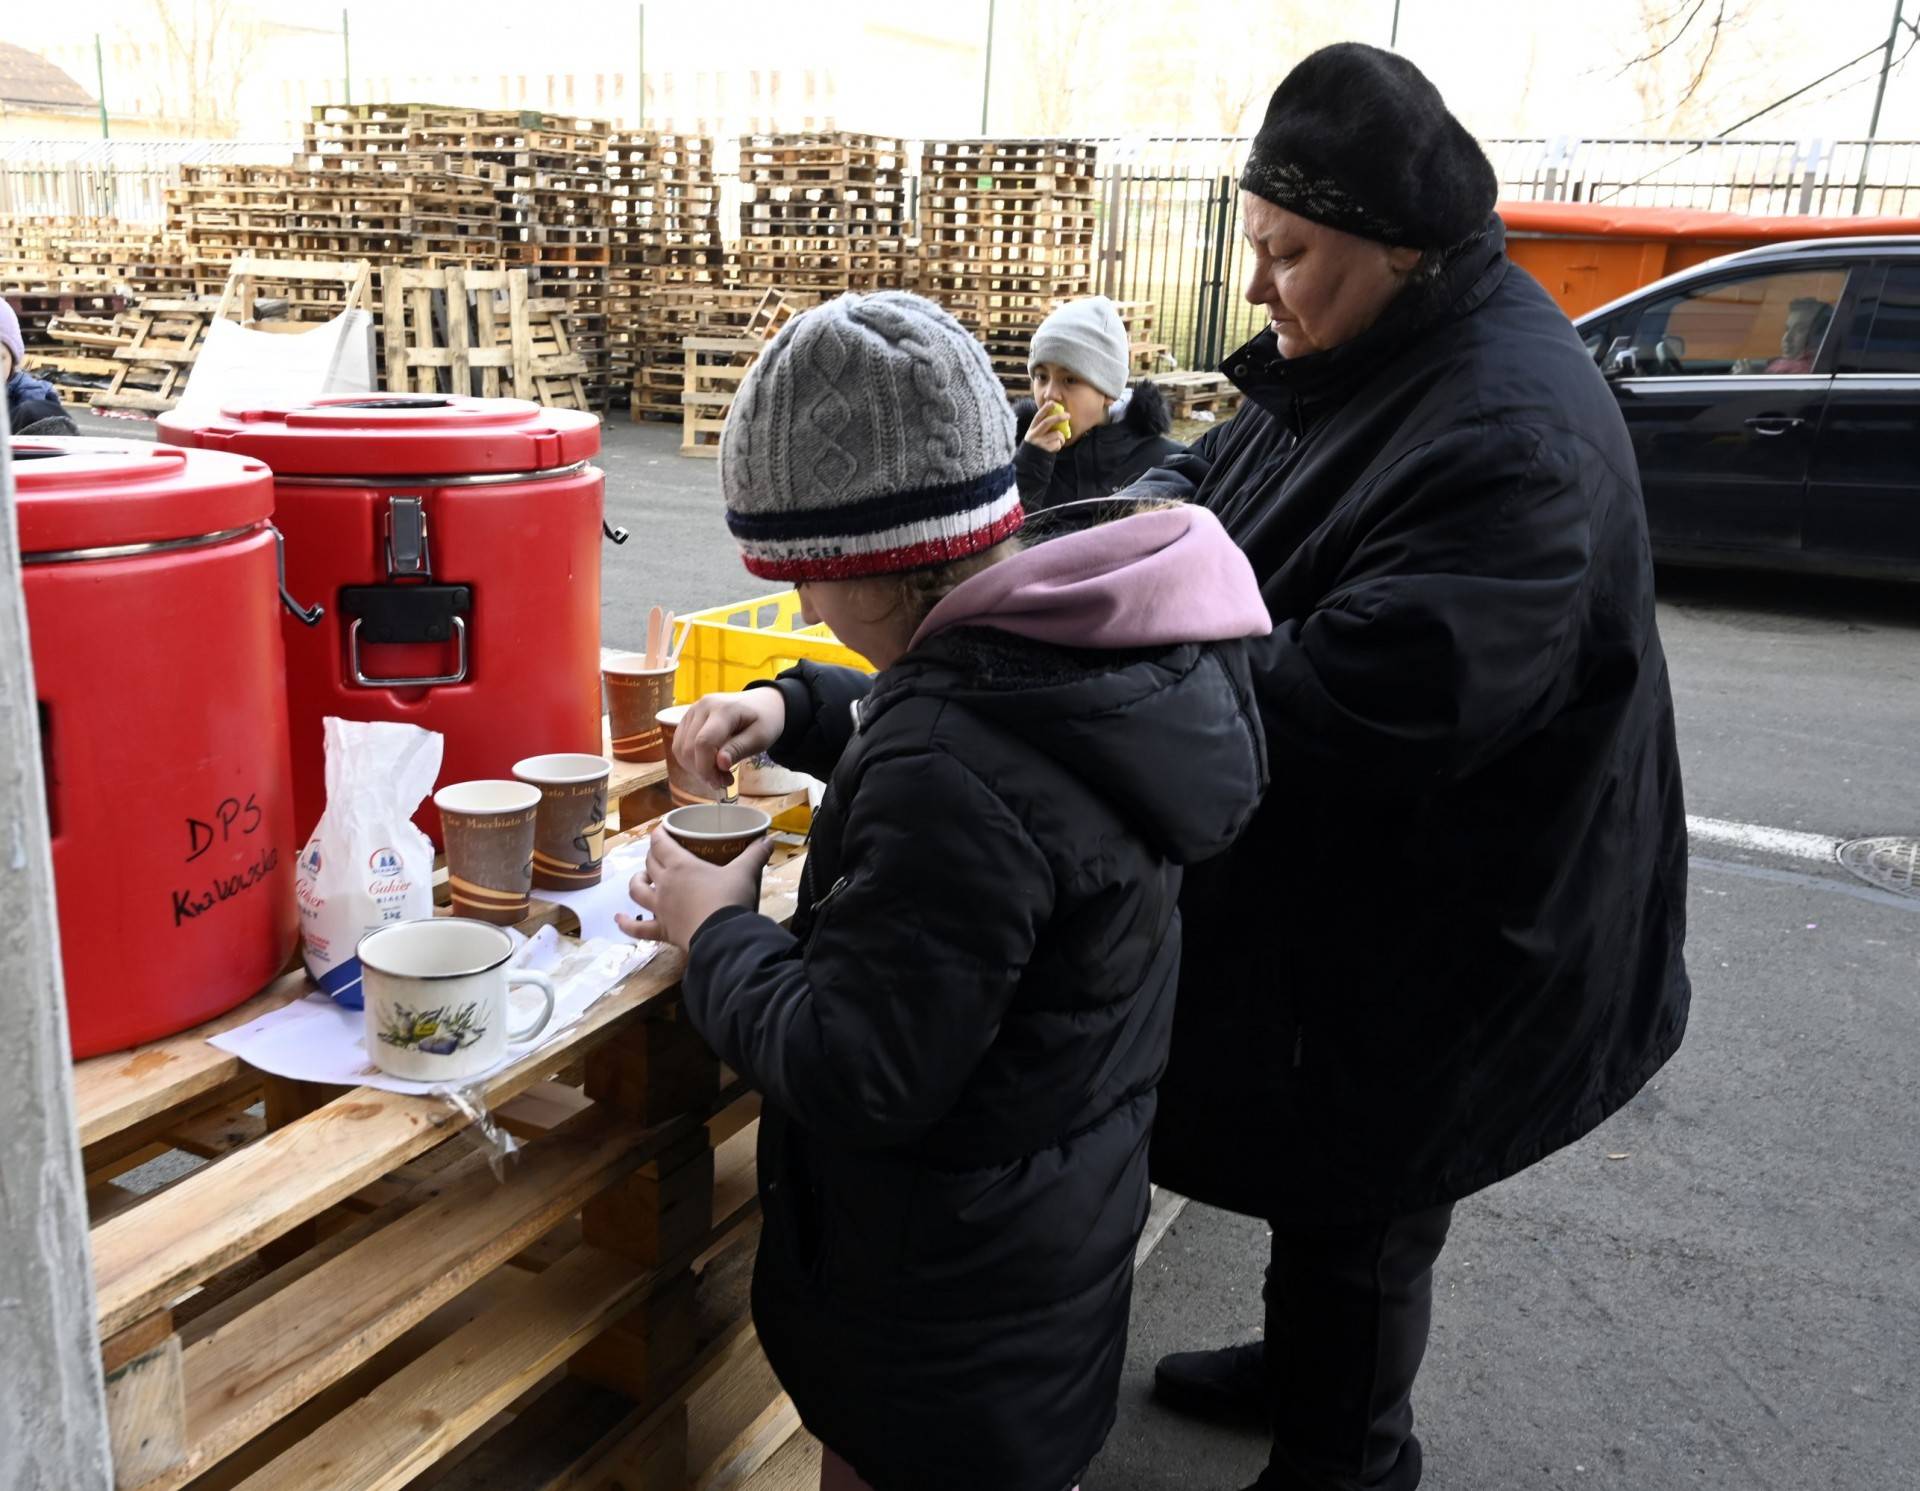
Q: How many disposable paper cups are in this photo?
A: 5